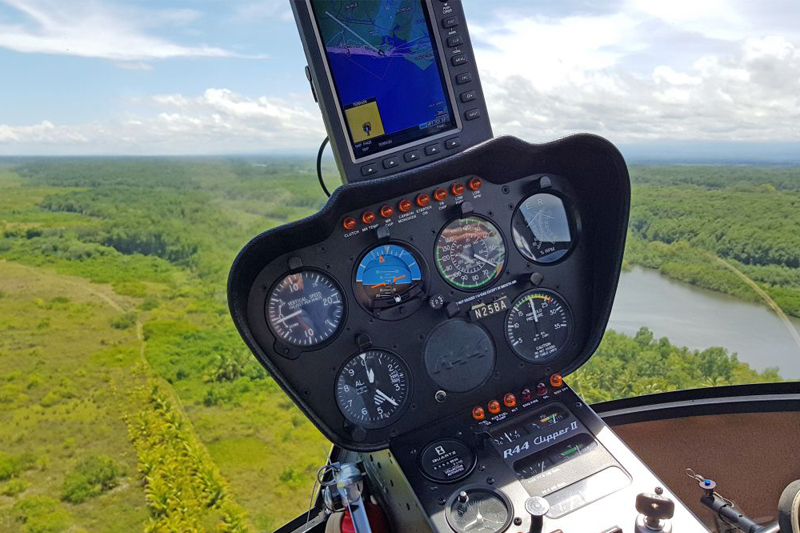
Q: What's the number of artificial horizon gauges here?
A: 1